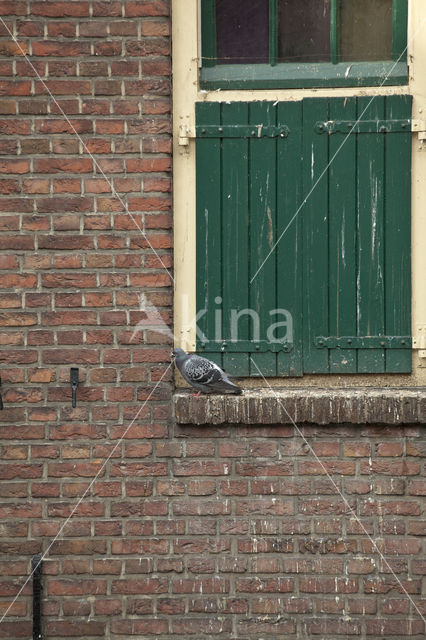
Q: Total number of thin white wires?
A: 4